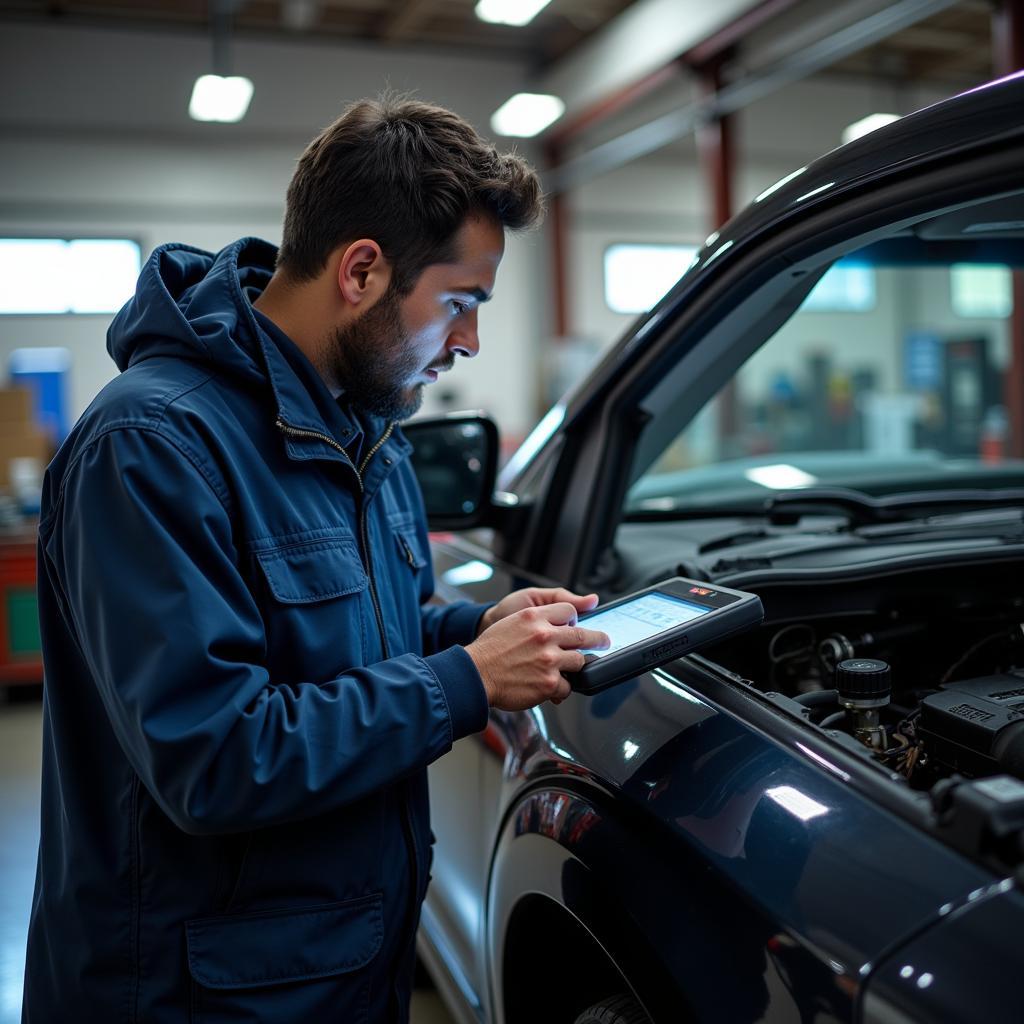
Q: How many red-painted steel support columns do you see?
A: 3